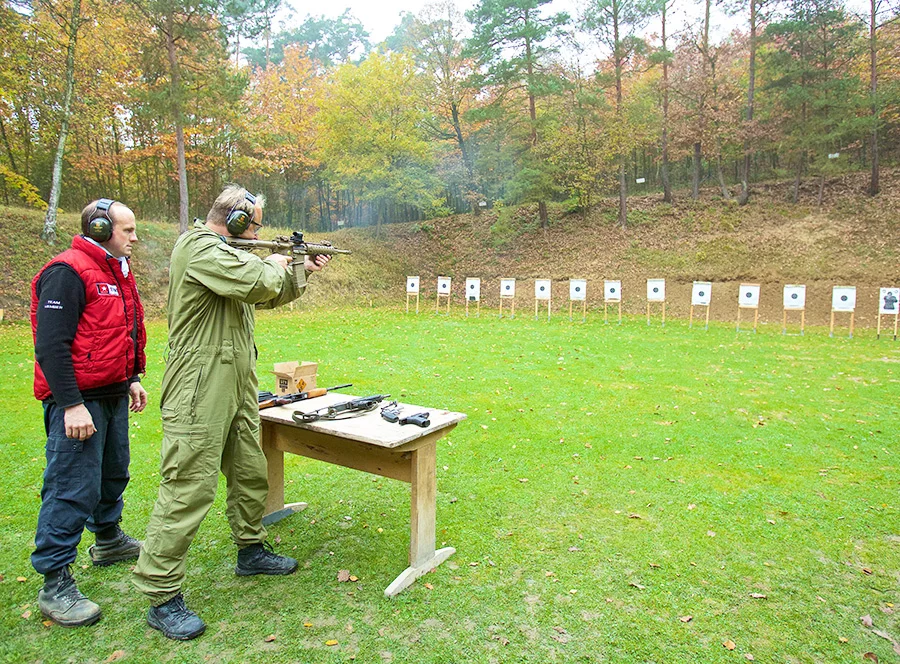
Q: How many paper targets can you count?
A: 13